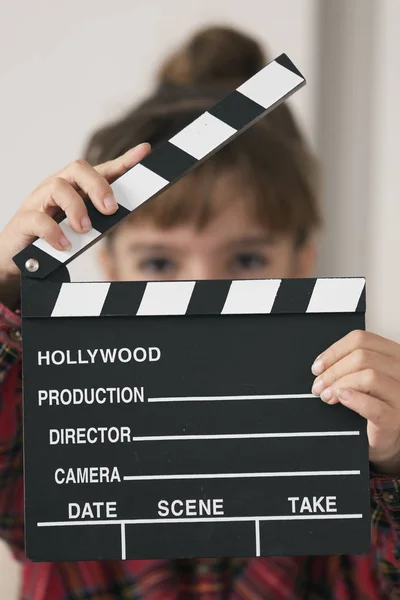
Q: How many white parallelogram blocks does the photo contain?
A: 8